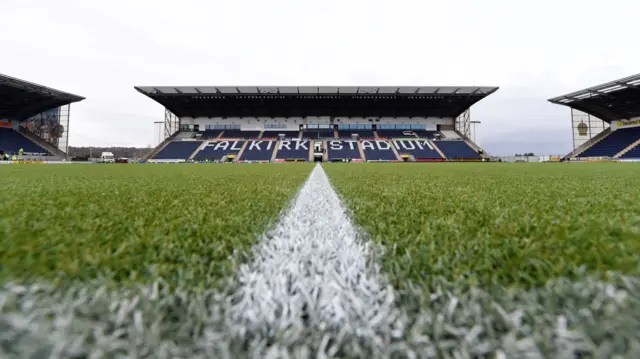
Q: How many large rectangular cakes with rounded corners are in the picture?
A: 0